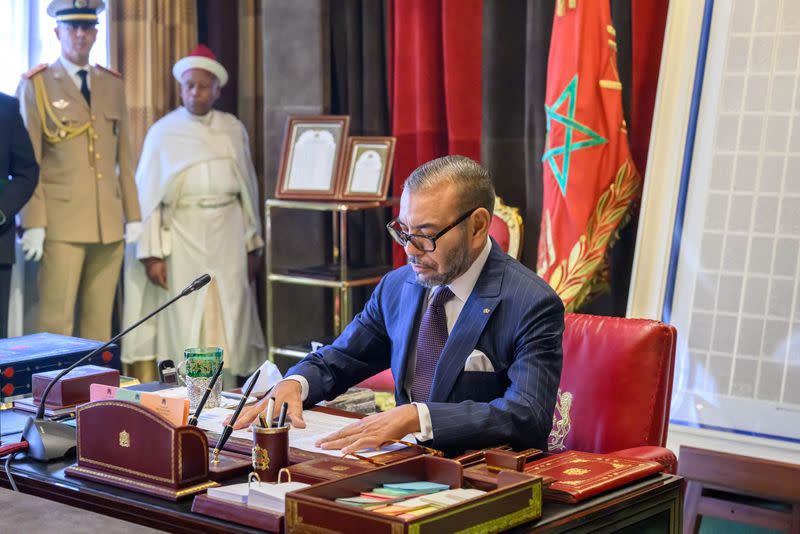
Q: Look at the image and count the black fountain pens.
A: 2